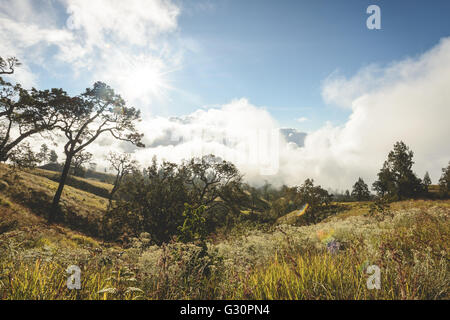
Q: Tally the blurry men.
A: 0